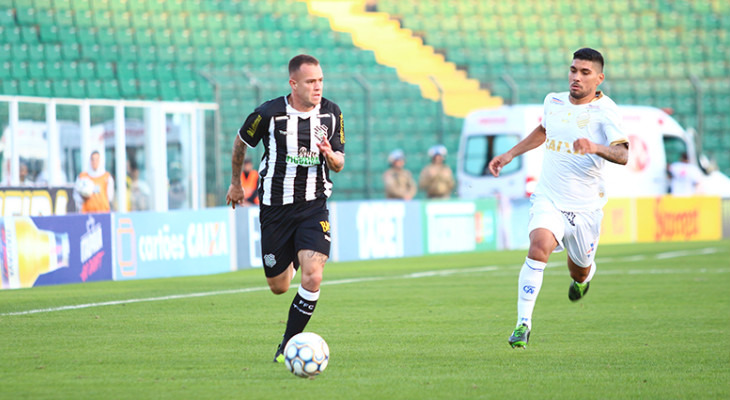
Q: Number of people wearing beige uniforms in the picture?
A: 2